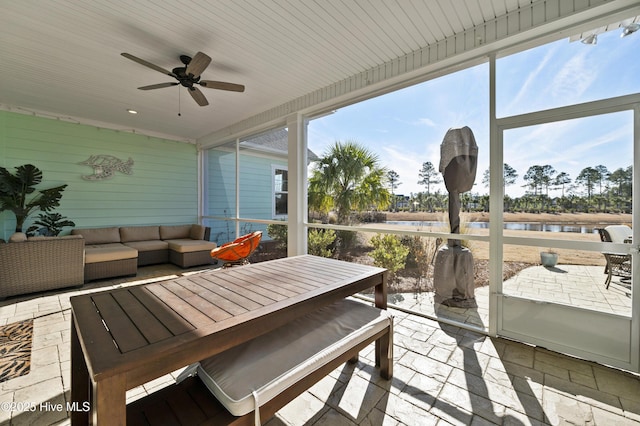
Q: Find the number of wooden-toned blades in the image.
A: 5